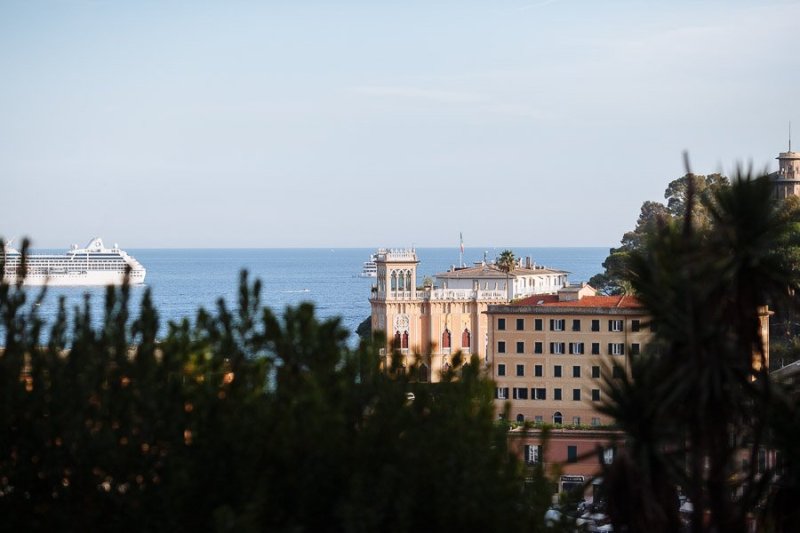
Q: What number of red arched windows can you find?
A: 4